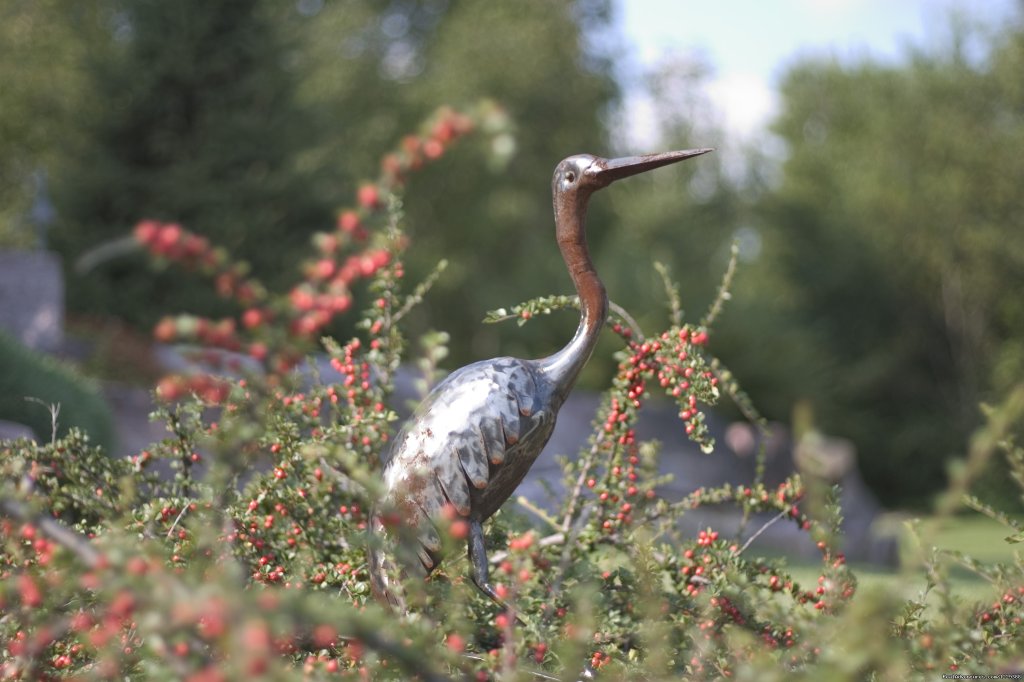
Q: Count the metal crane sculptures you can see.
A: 1